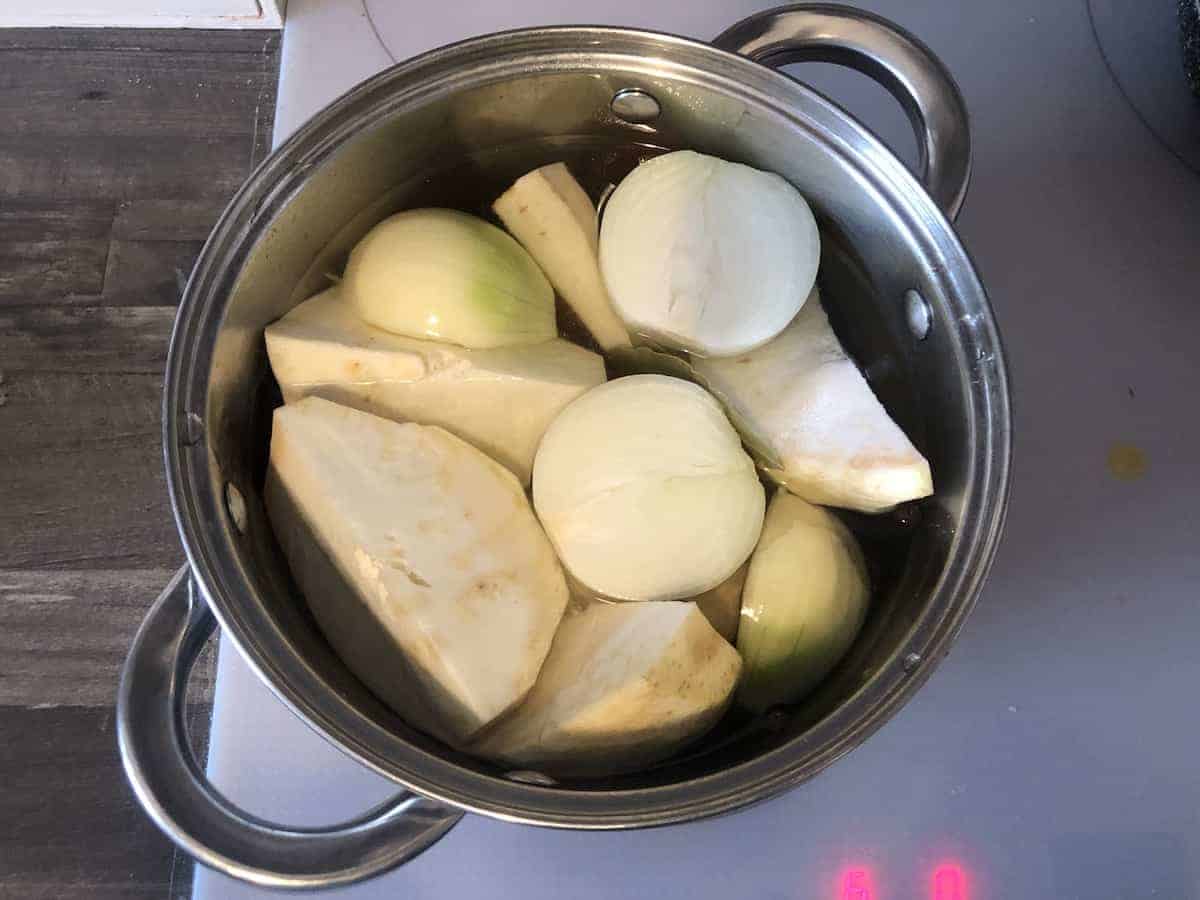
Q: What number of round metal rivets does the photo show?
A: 4